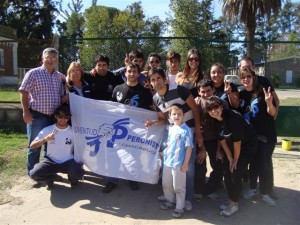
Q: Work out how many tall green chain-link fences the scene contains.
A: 1